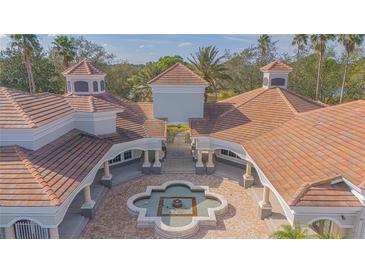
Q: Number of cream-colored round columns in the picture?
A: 8